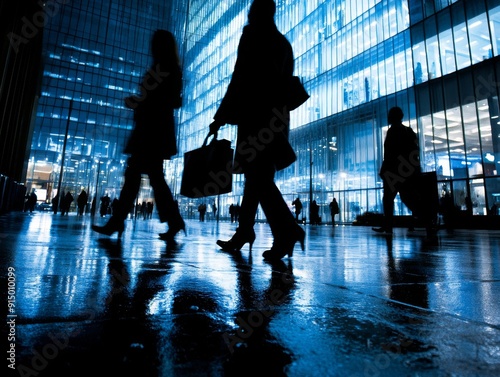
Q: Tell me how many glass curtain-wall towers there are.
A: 2